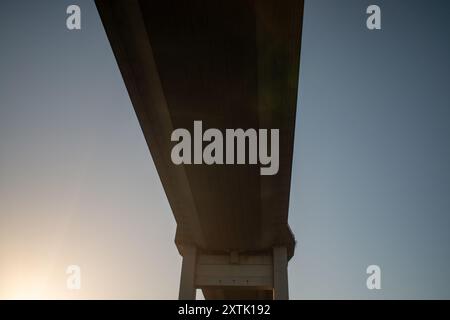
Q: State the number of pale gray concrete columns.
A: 2